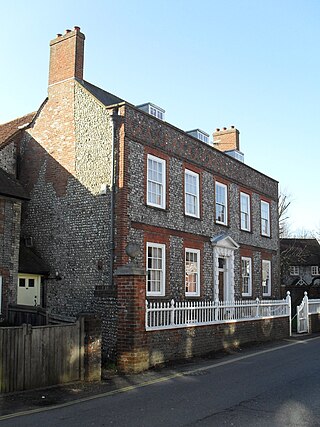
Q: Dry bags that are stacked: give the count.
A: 0